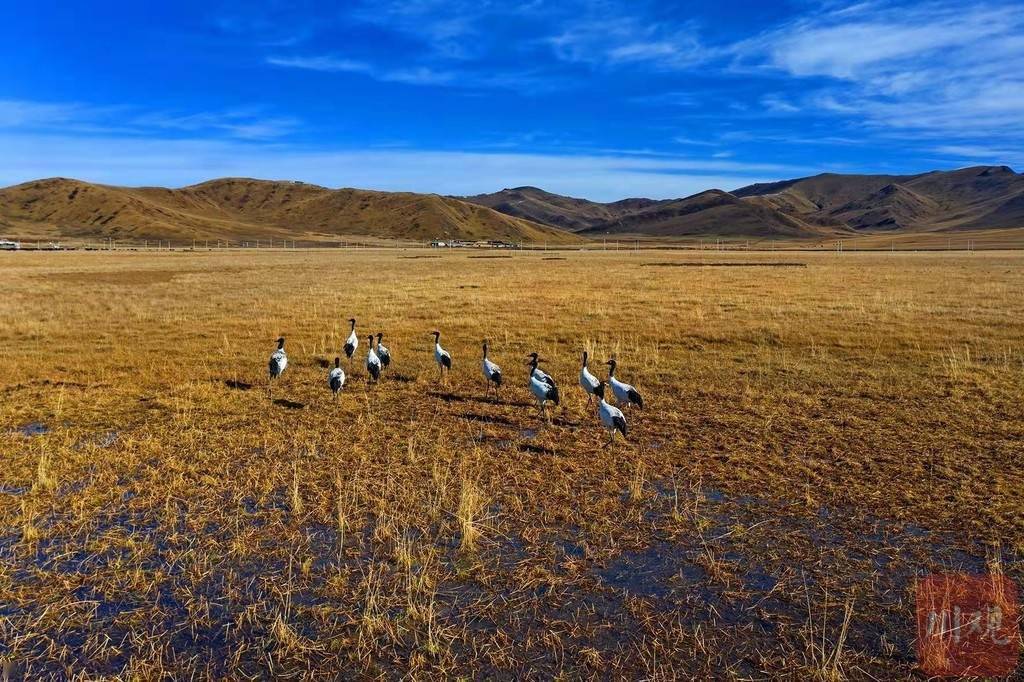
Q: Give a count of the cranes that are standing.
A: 12